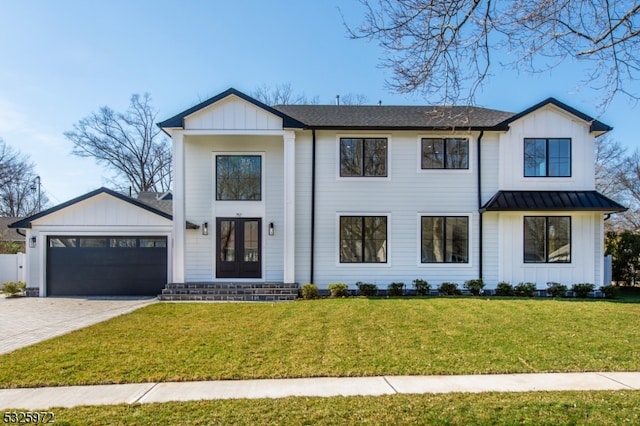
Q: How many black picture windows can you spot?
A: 7